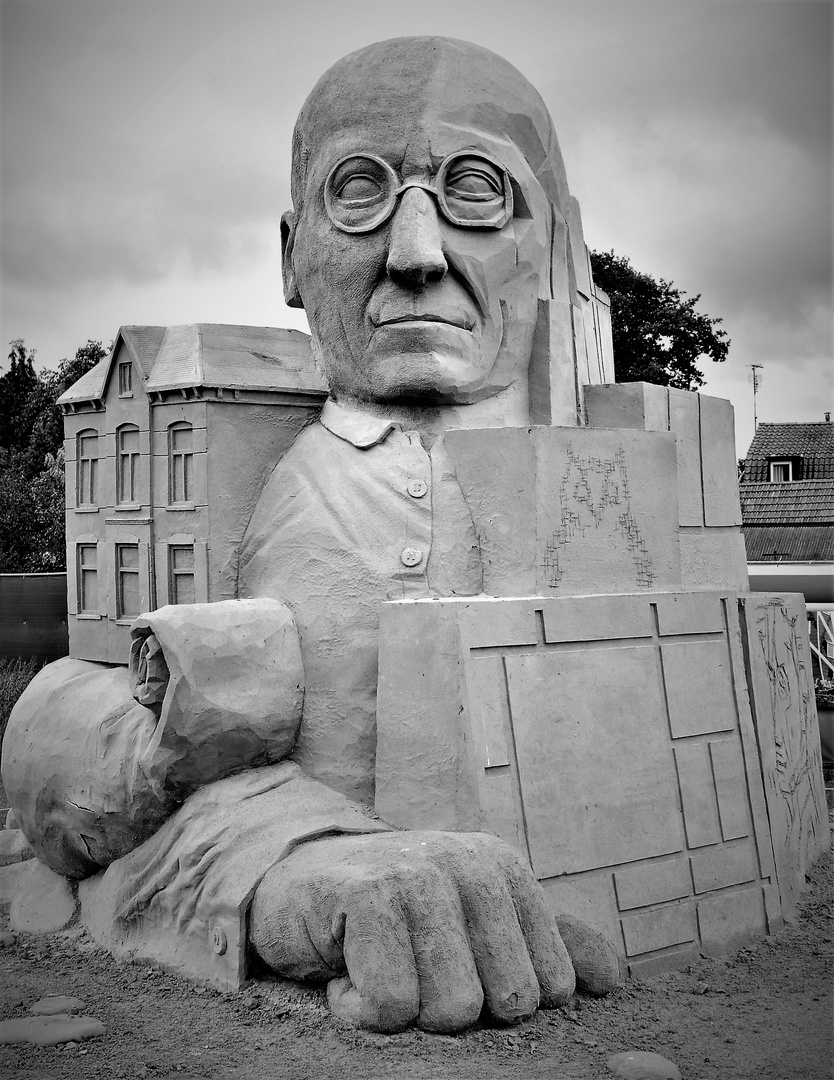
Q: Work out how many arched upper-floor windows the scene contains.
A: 3